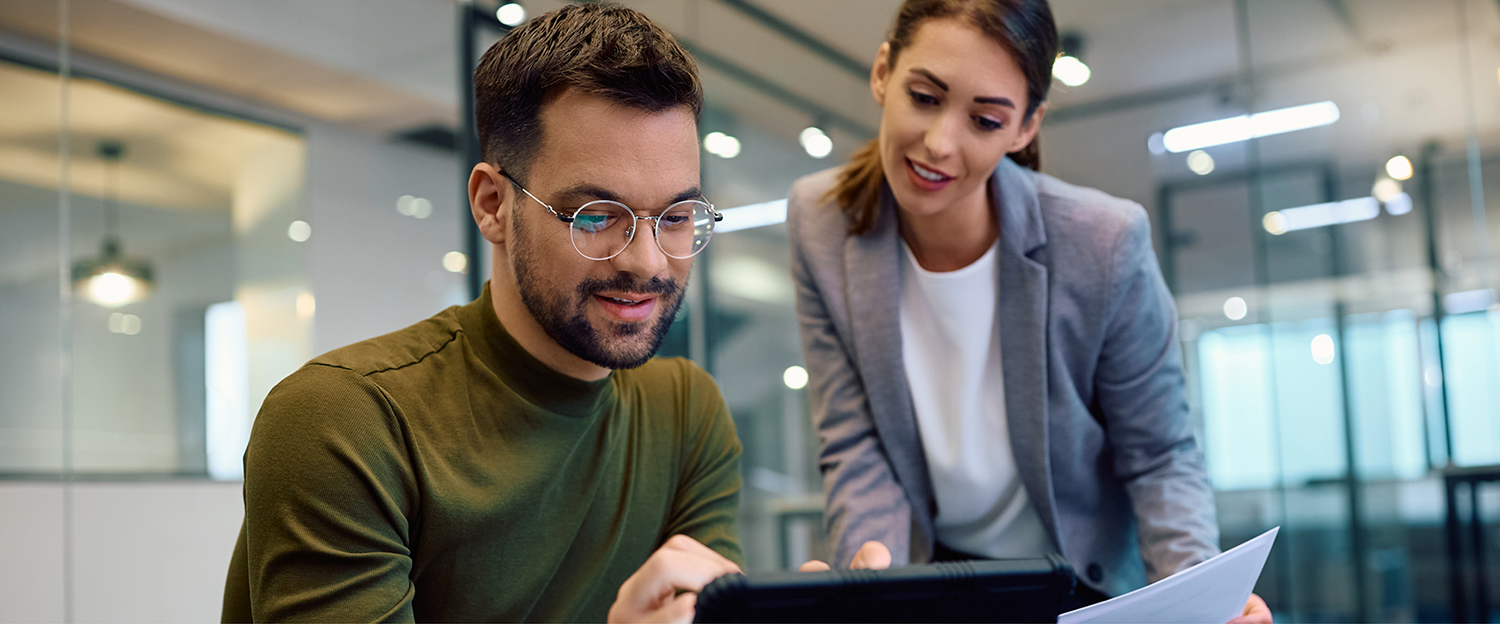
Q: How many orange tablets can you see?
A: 0